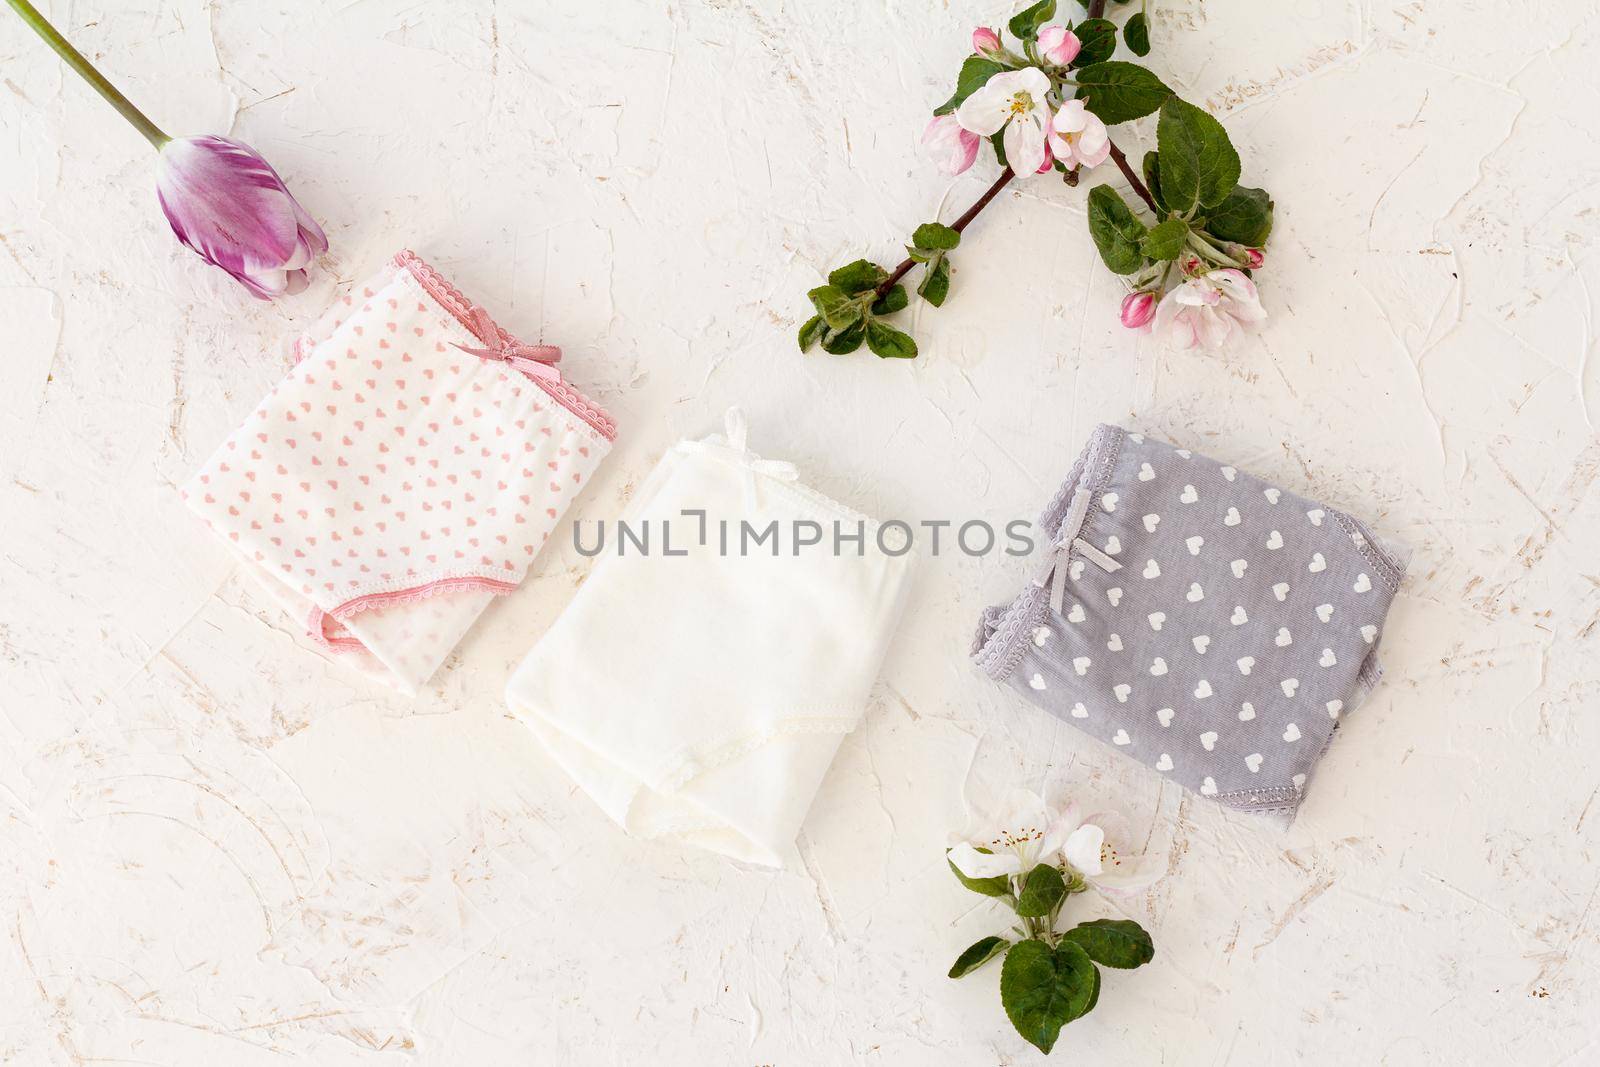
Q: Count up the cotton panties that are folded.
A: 3